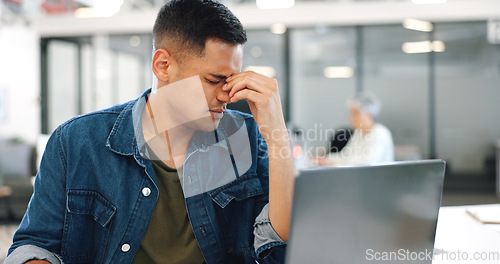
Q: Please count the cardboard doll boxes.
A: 0